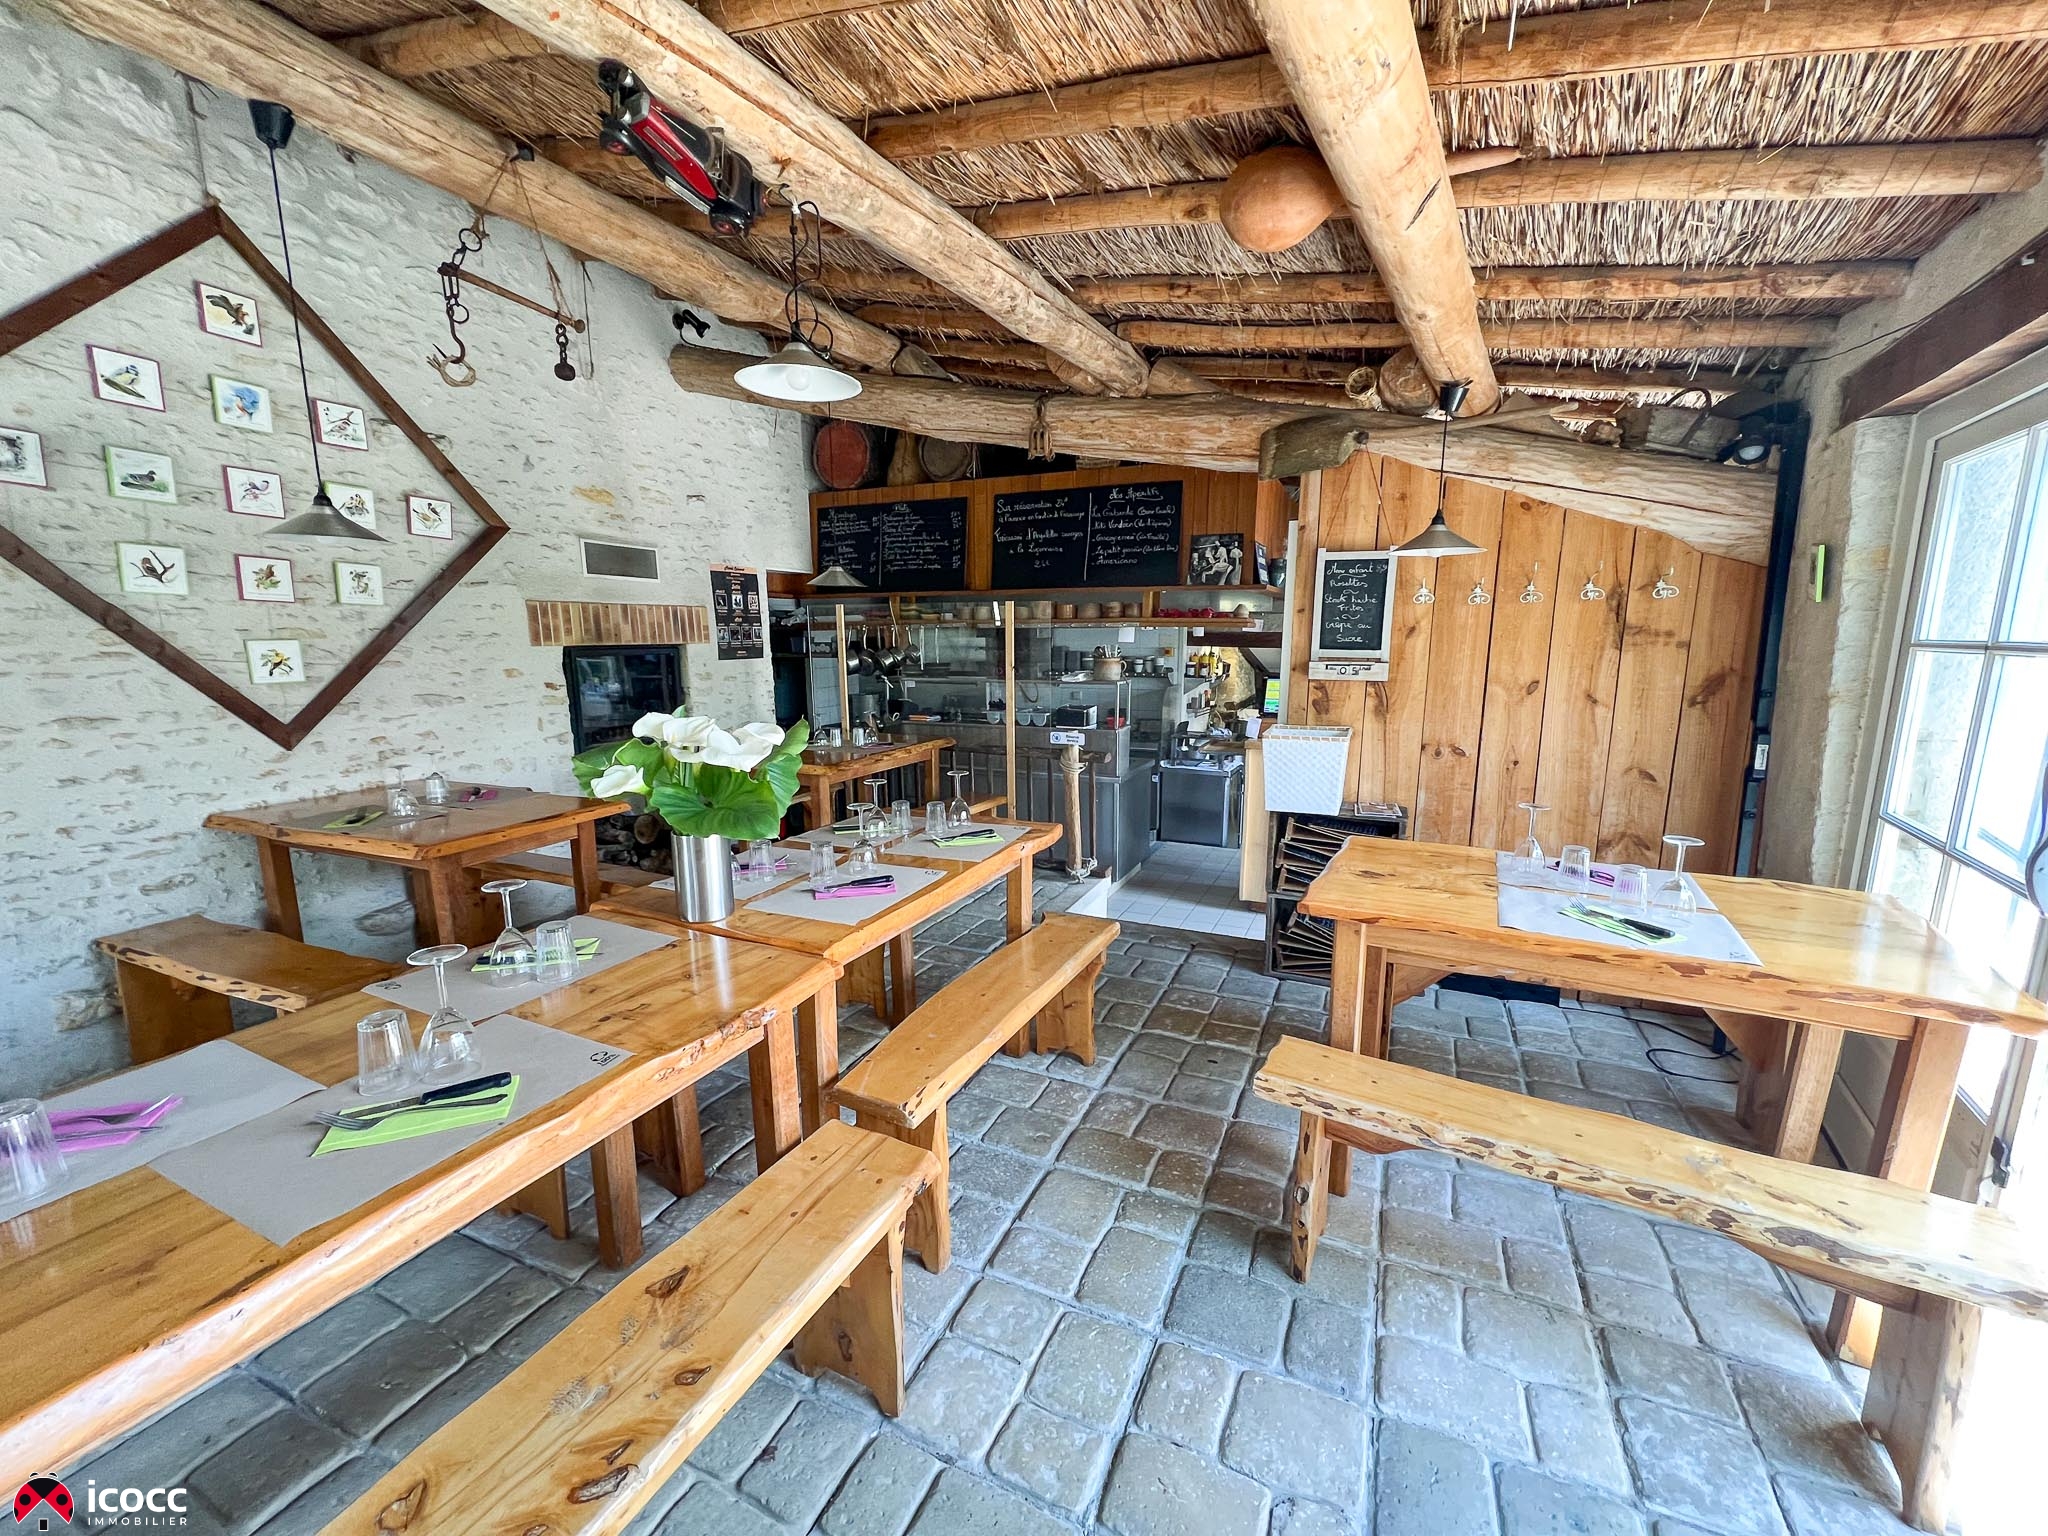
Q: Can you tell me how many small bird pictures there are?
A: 13